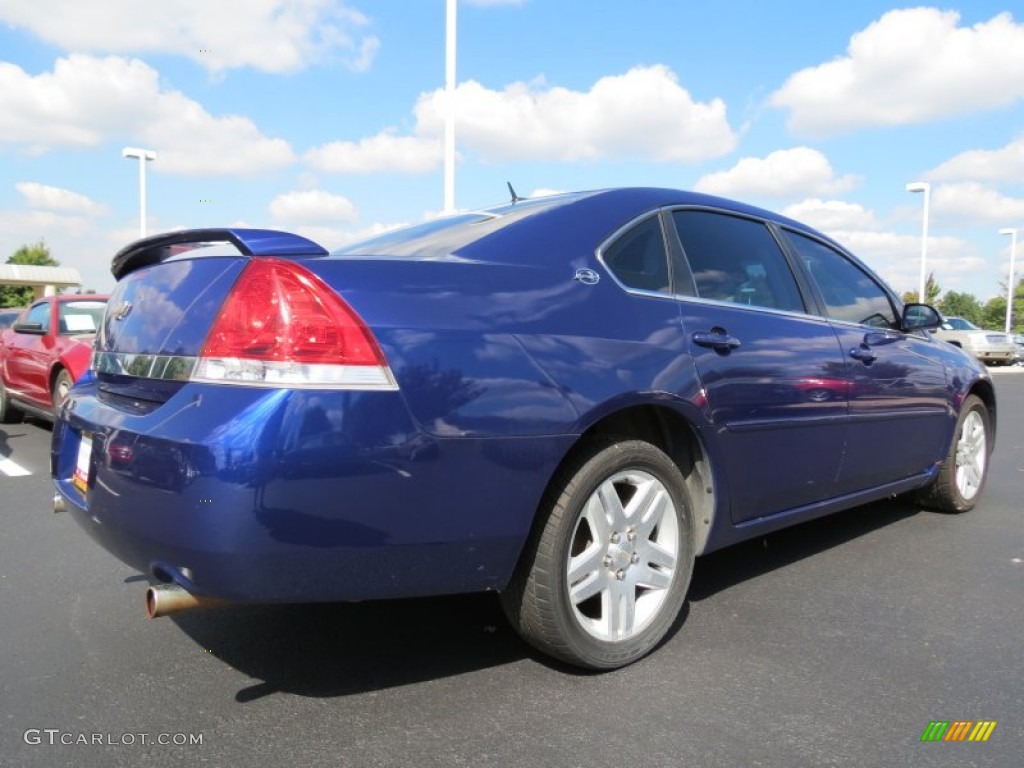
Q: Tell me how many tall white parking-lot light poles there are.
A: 4